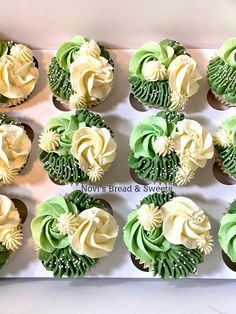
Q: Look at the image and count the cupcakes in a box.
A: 12